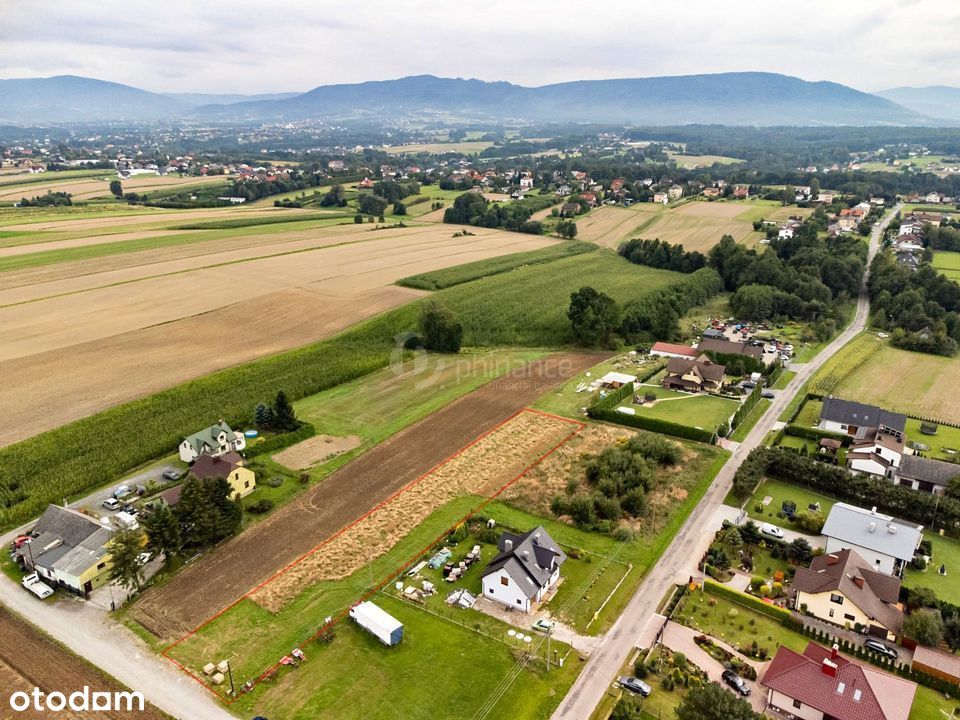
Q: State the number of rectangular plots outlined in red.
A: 1